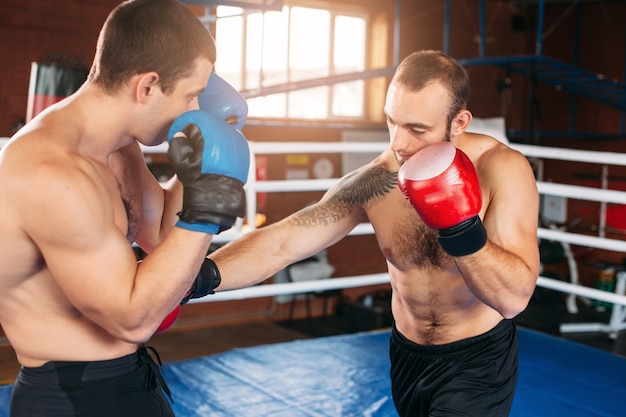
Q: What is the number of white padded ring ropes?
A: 4